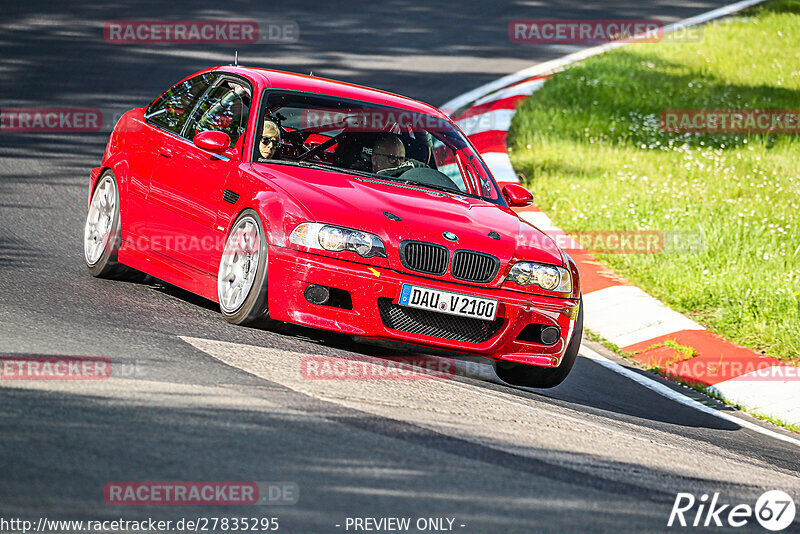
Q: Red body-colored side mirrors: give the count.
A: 2